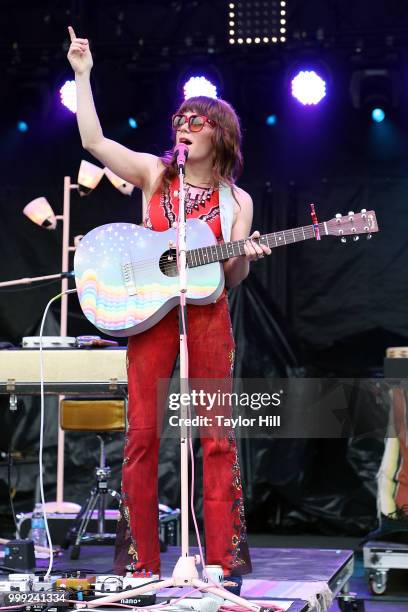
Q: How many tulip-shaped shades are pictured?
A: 3